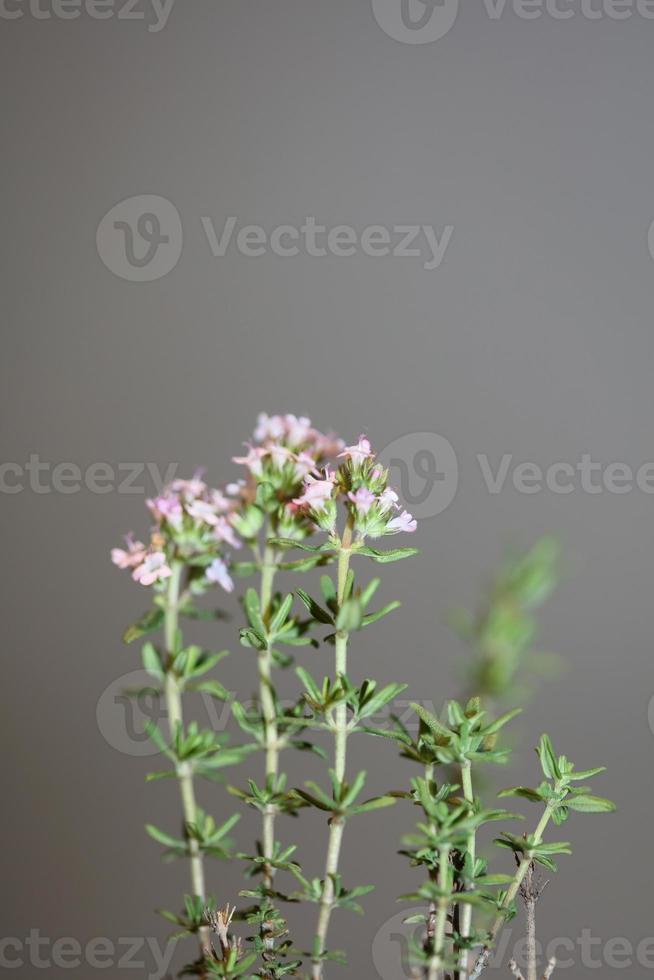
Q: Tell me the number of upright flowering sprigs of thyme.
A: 3